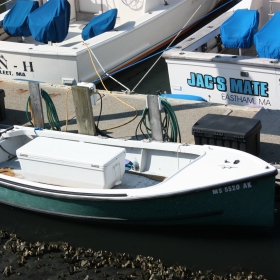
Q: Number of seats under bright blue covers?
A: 5